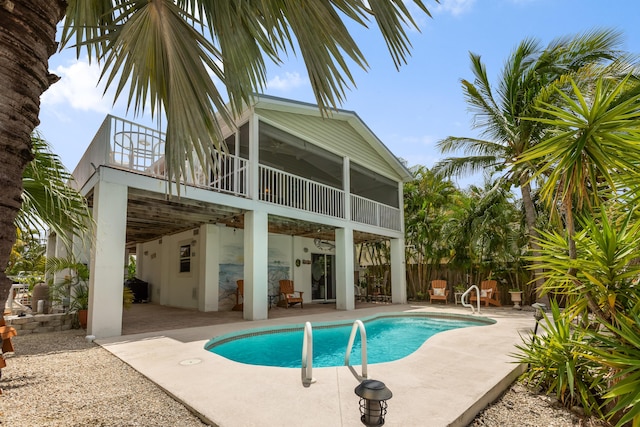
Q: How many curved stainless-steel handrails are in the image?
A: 3